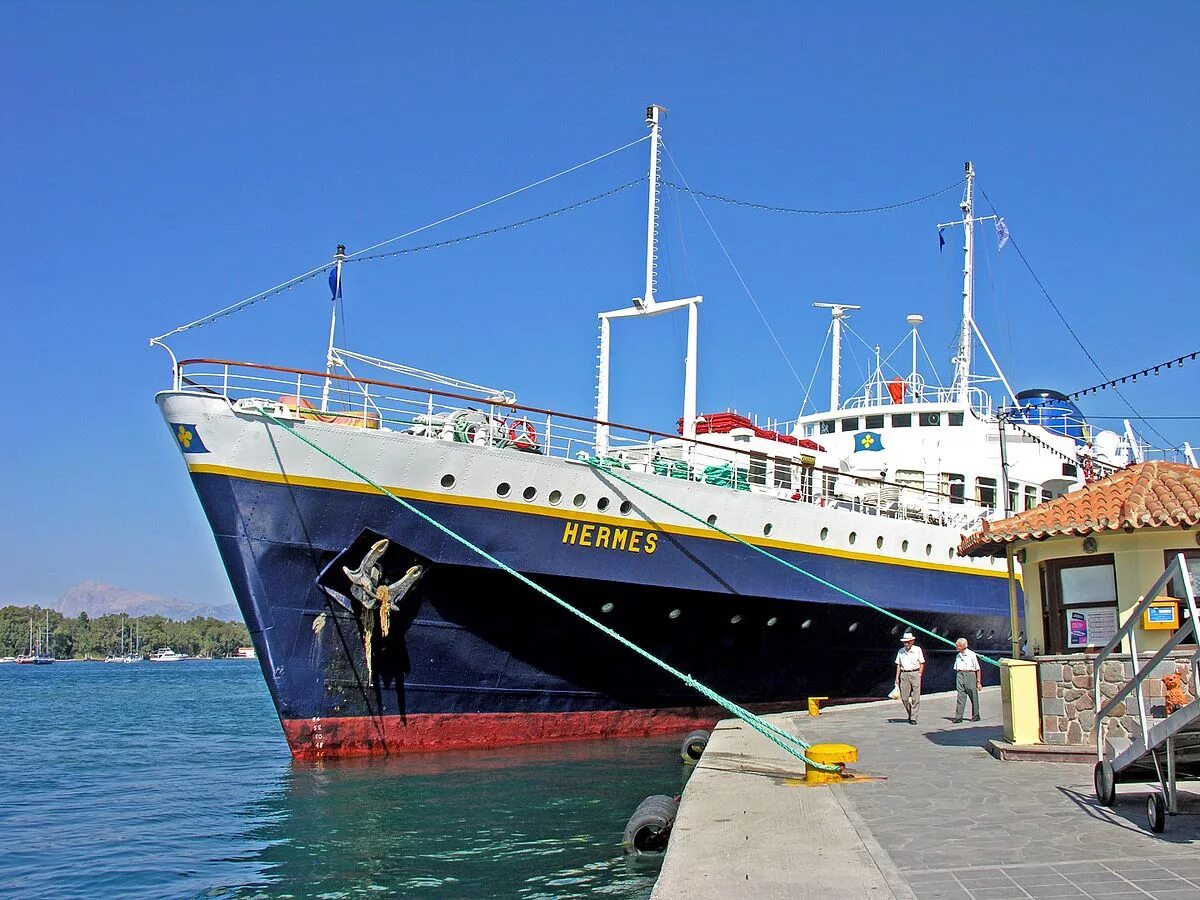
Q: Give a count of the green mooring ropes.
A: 2